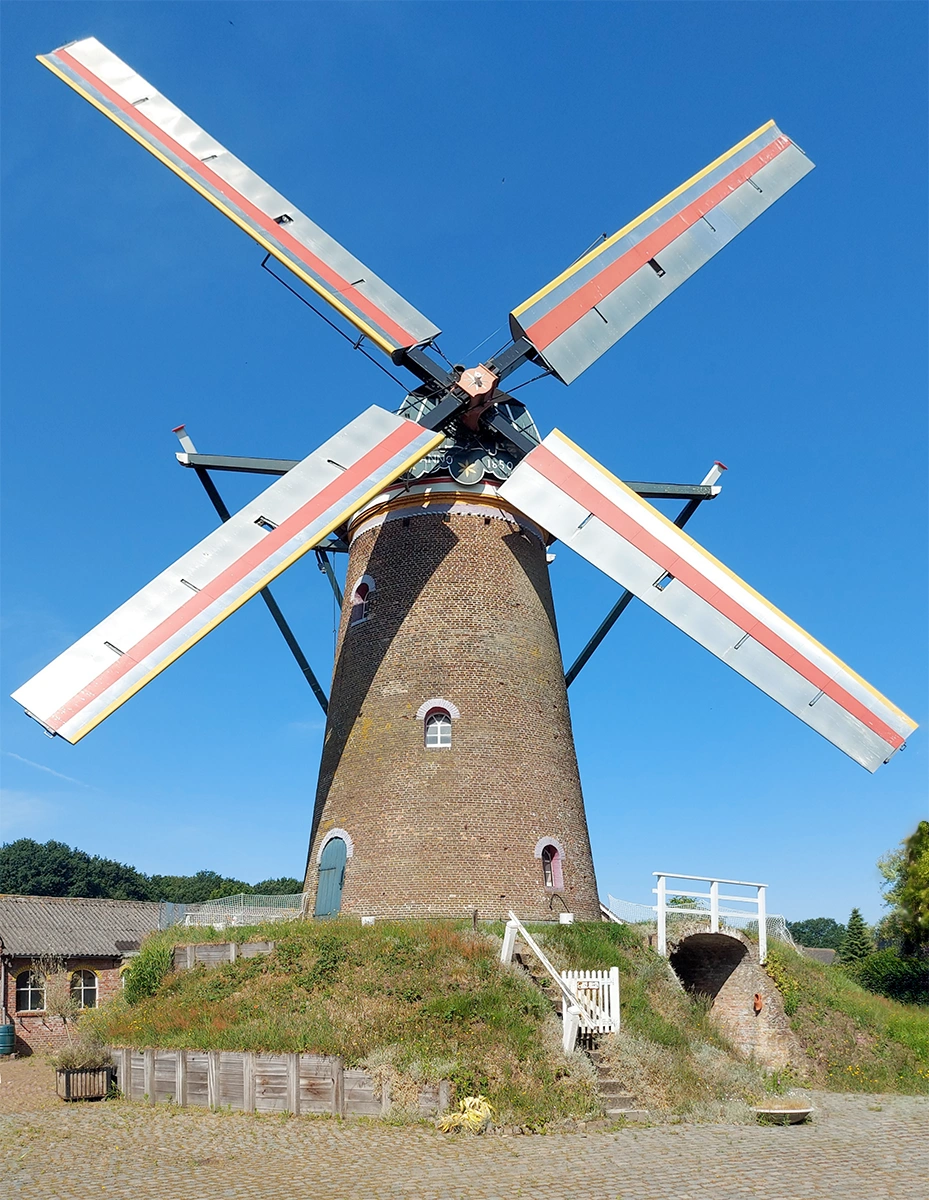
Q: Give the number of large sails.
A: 4